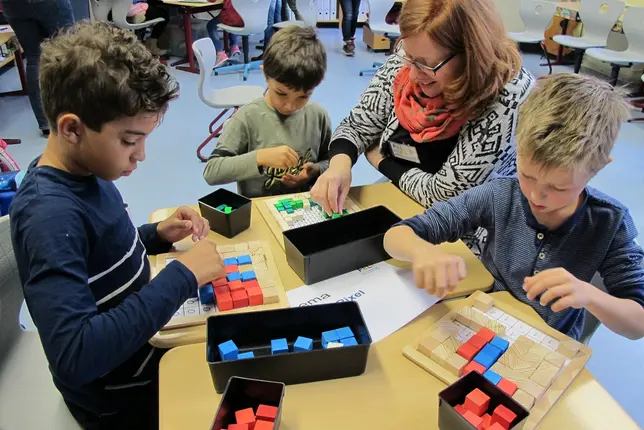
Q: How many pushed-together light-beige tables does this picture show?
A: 2